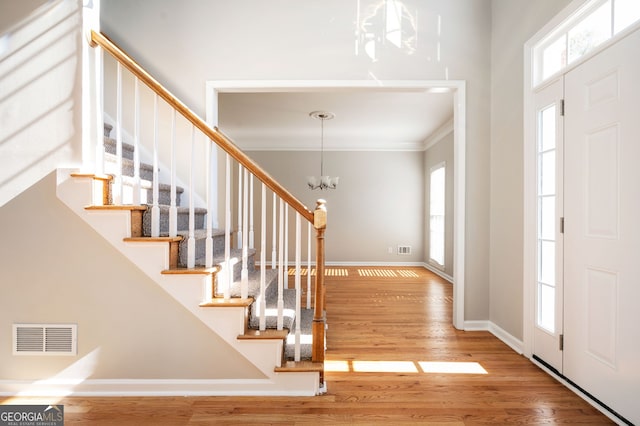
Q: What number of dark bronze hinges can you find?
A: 3